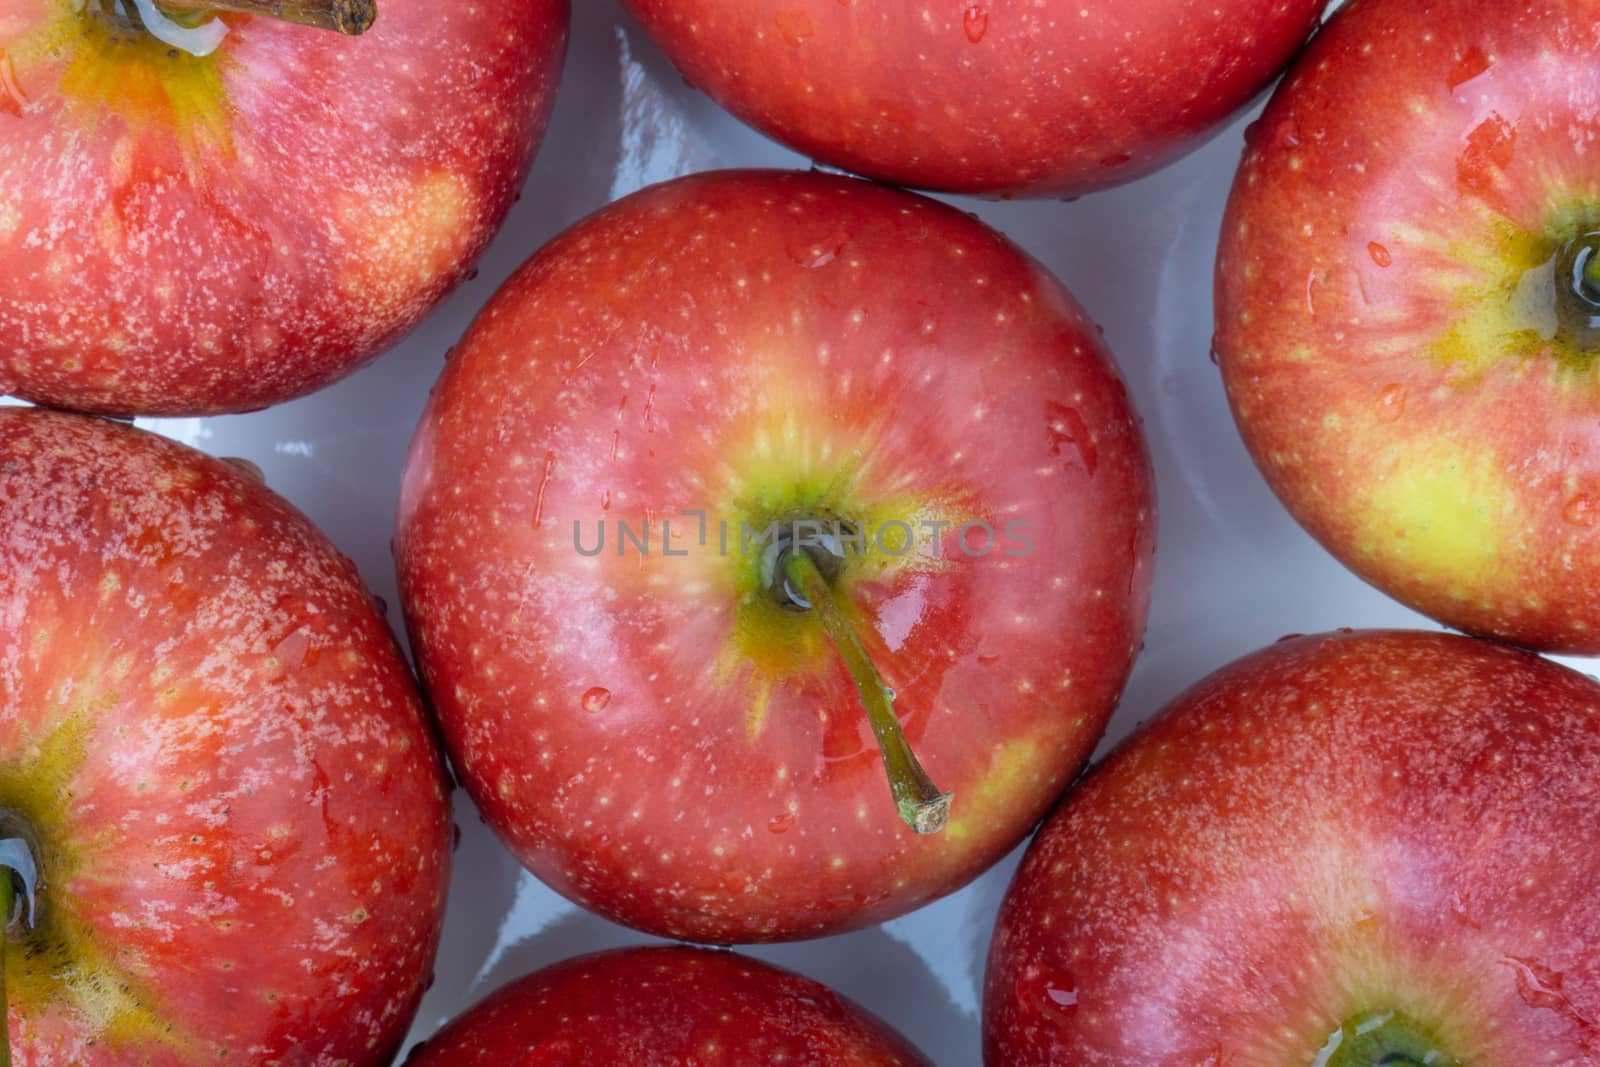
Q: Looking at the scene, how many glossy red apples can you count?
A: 7